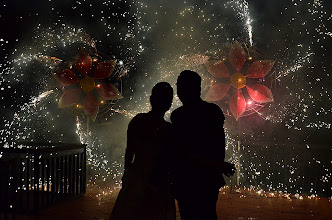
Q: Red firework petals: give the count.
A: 12